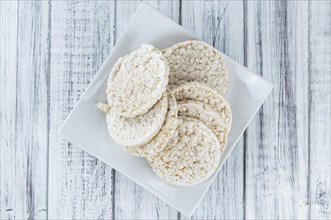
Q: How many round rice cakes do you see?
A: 7